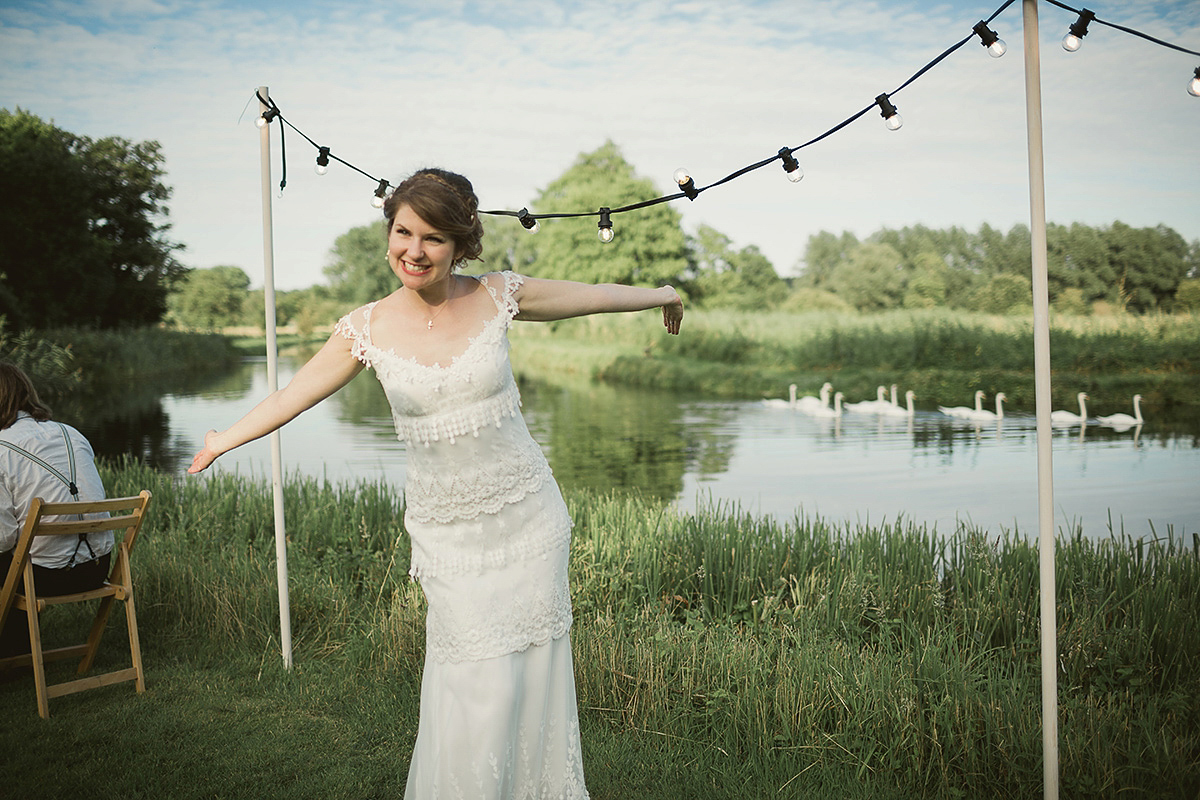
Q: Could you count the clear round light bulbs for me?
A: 11